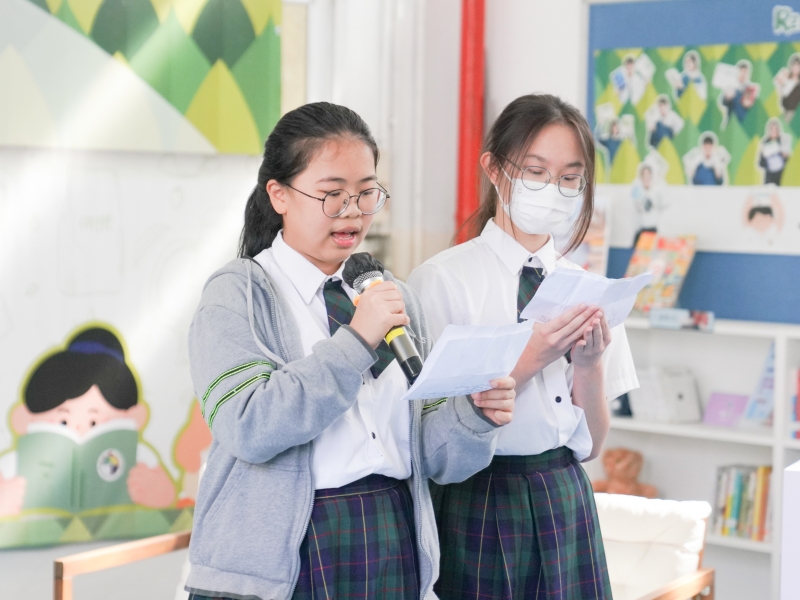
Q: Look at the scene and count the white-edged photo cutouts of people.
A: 9